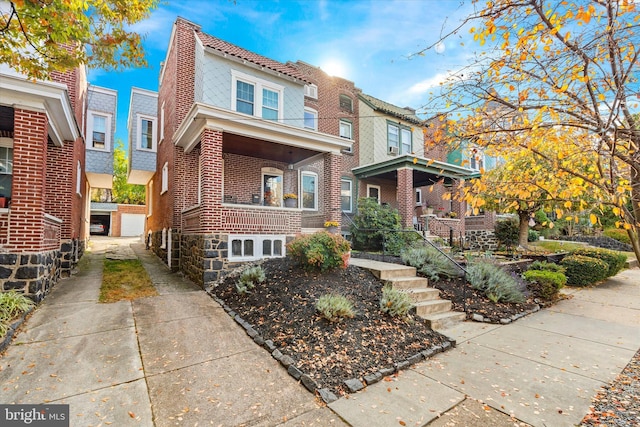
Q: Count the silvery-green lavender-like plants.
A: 5